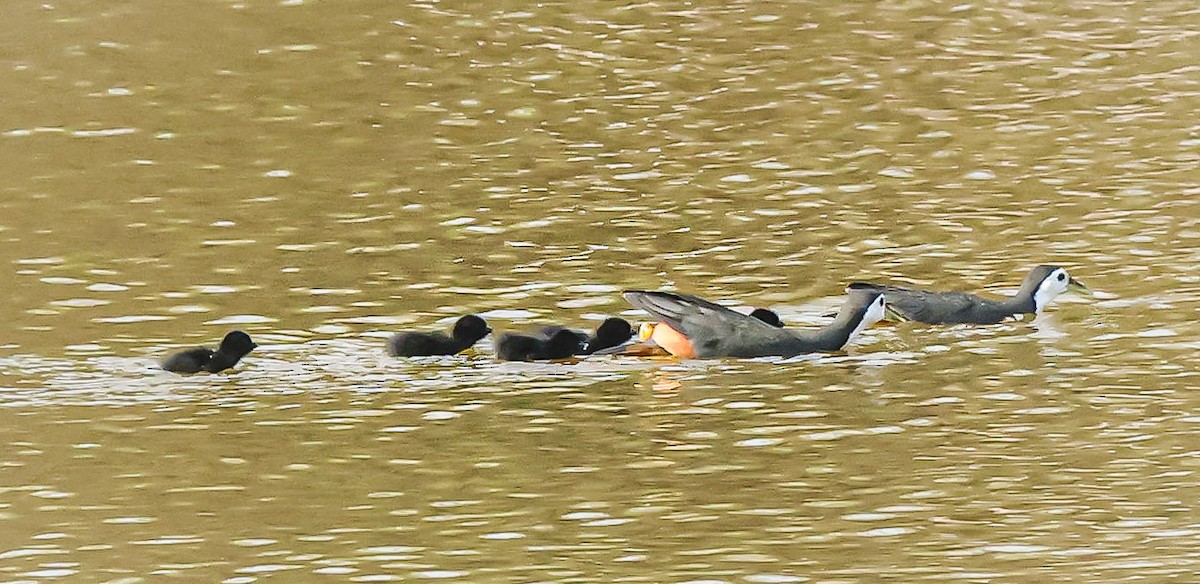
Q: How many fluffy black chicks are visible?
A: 5